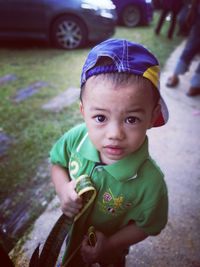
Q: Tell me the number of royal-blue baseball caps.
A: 1